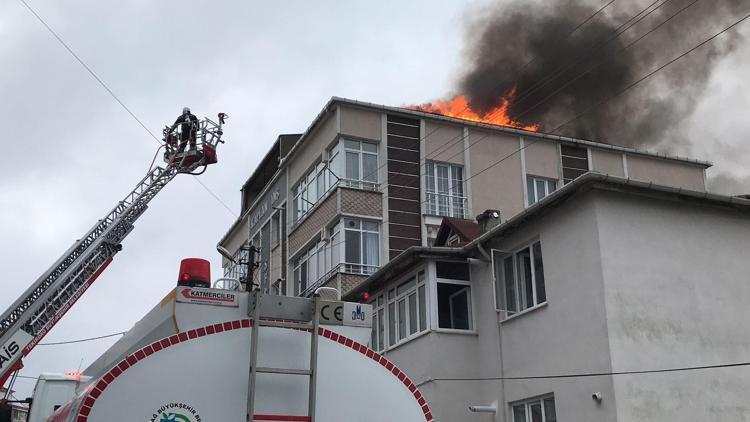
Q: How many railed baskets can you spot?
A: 1